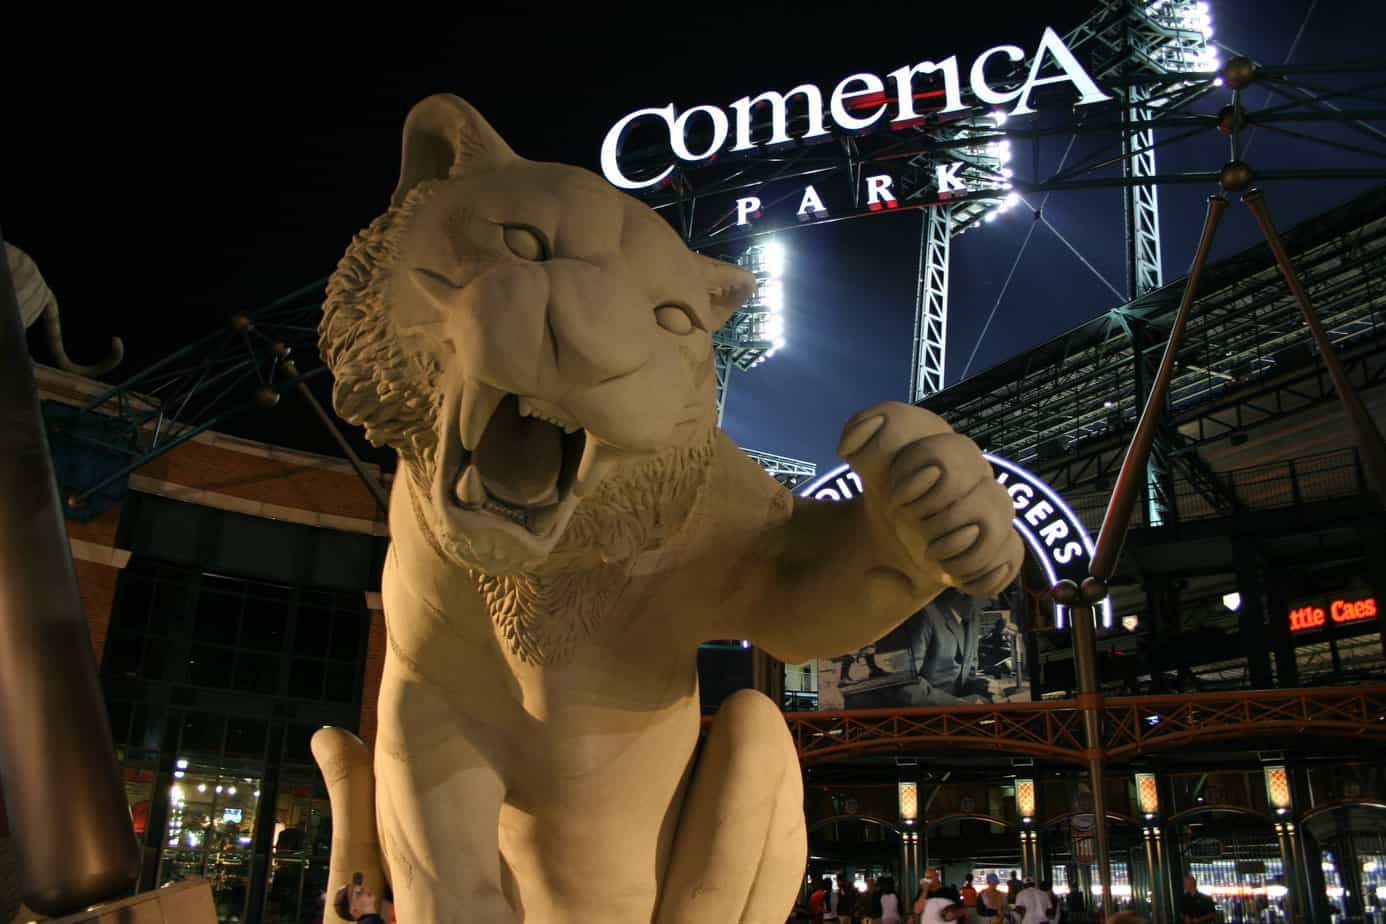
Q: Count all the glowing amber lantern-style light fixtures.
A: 4